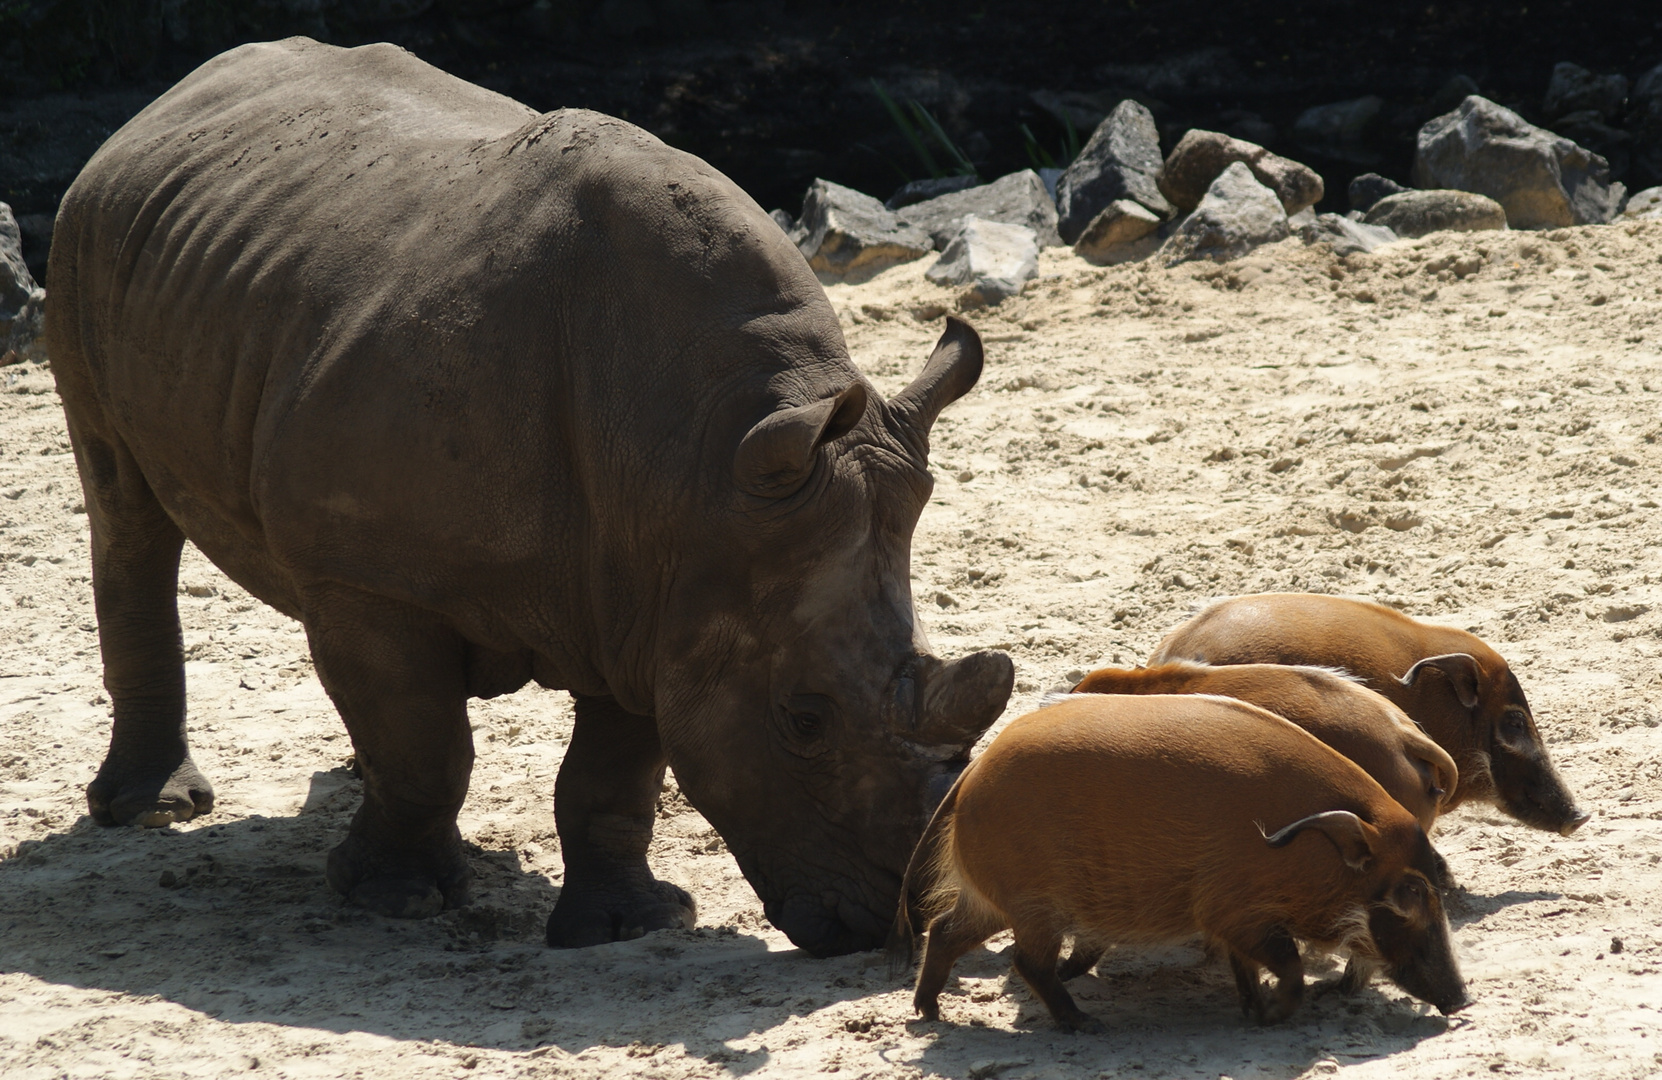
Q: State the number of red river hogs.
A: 3